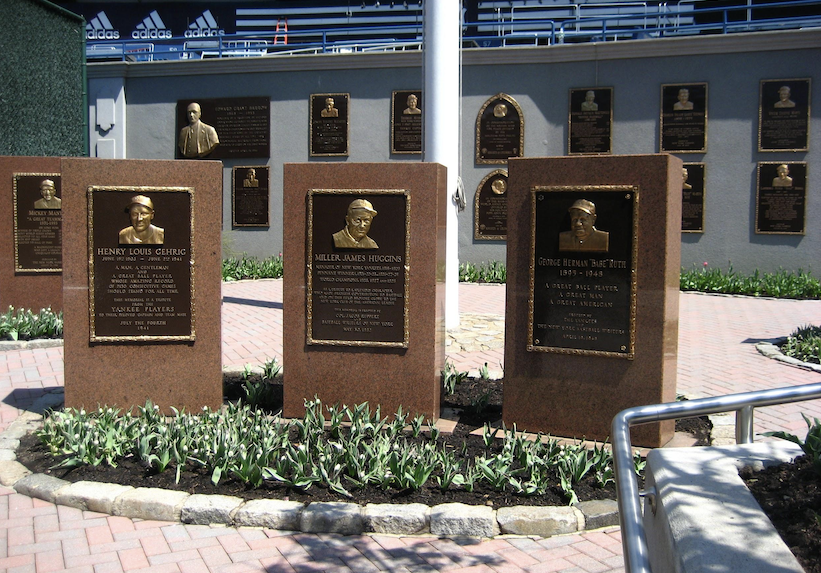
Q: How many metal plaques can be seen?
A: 15